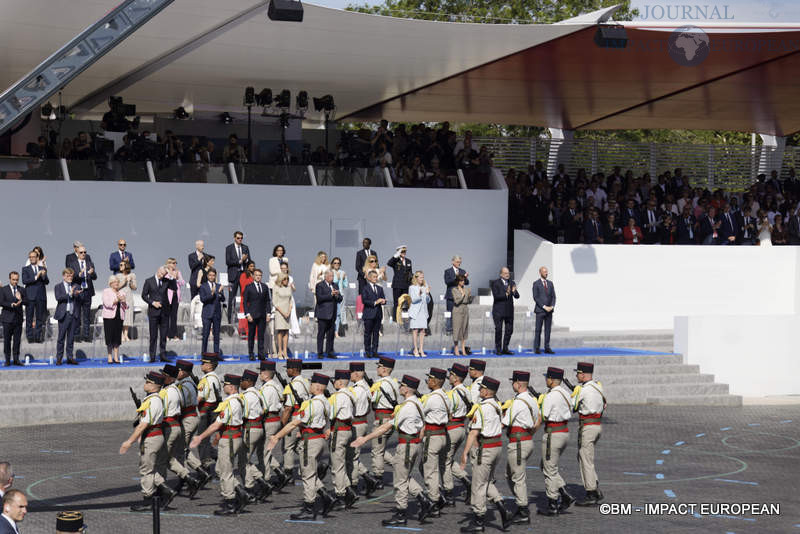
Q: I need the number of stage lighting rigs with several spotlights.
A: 1